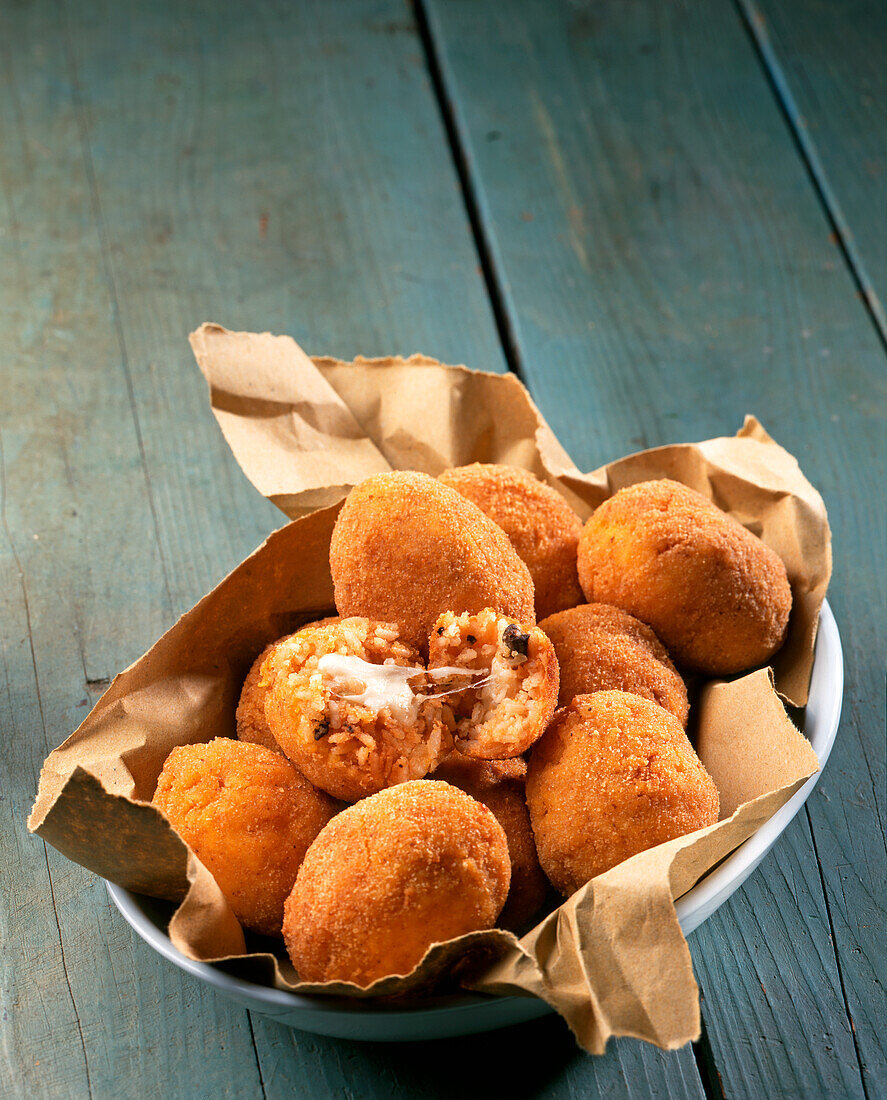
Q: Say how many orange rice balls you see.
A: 10